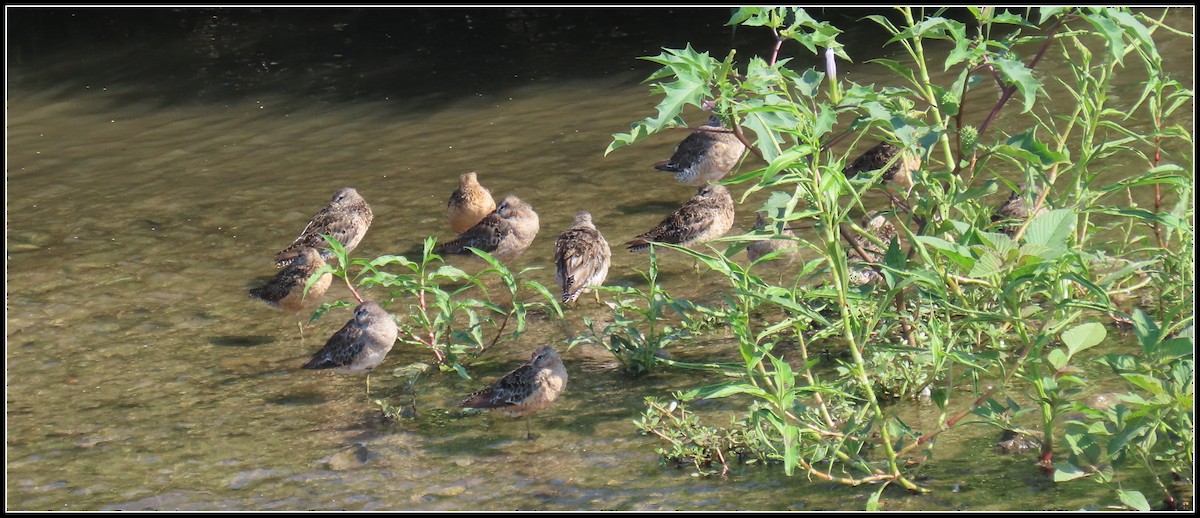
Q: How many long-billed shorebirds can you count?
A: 13